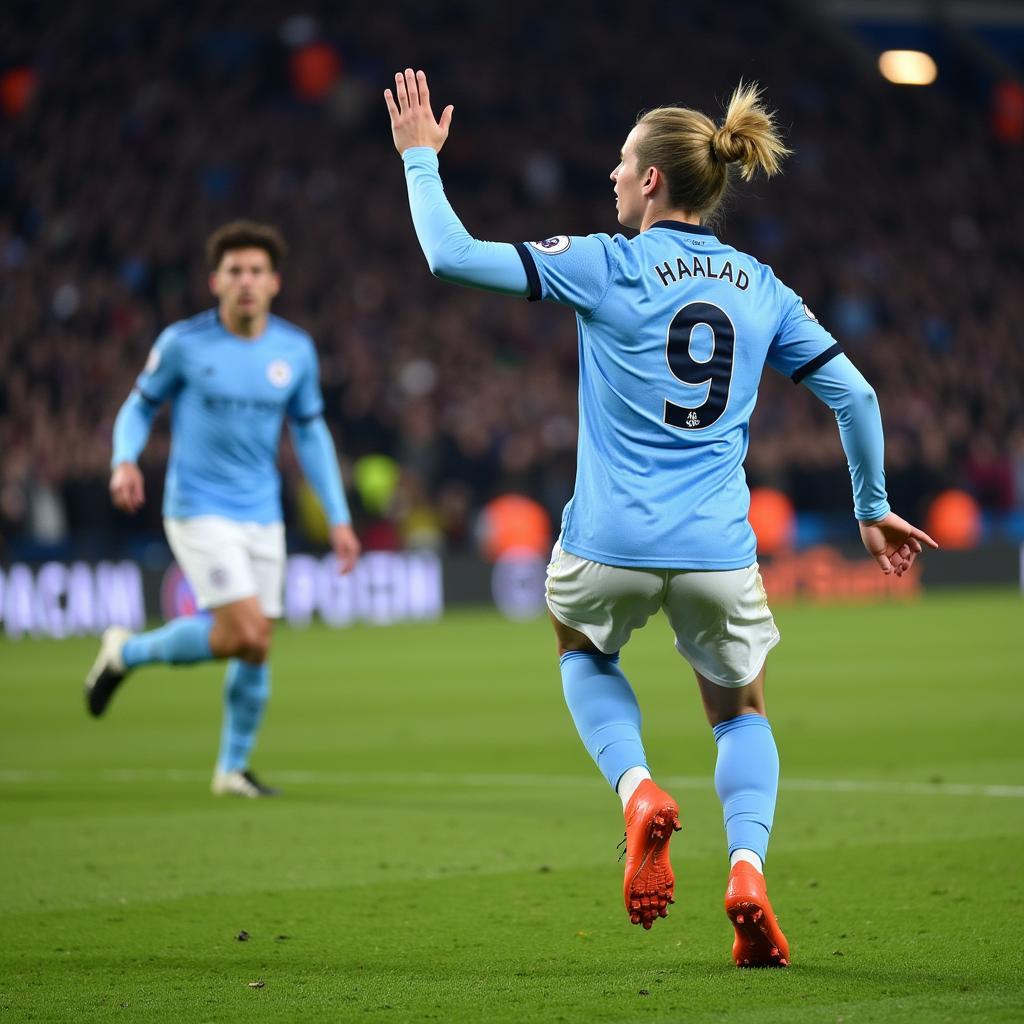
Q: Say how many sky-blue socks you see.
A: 4